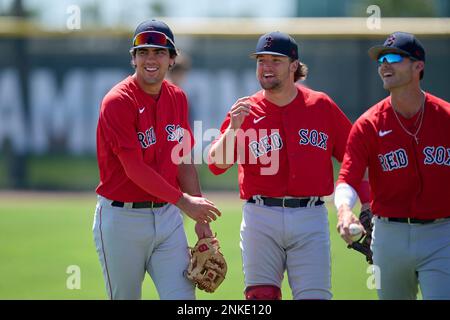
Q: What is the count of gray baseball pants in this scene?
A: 3